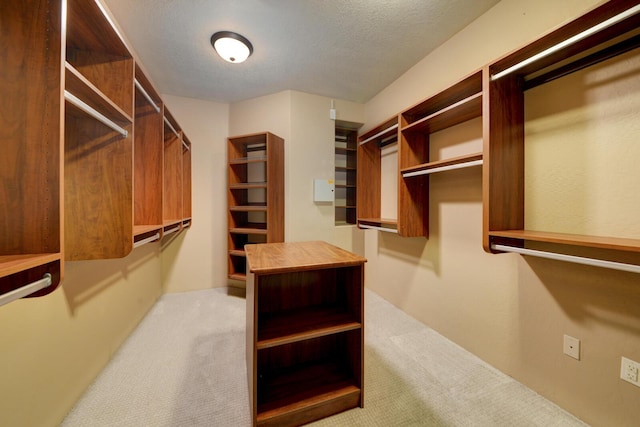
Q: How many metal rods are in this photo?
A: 13